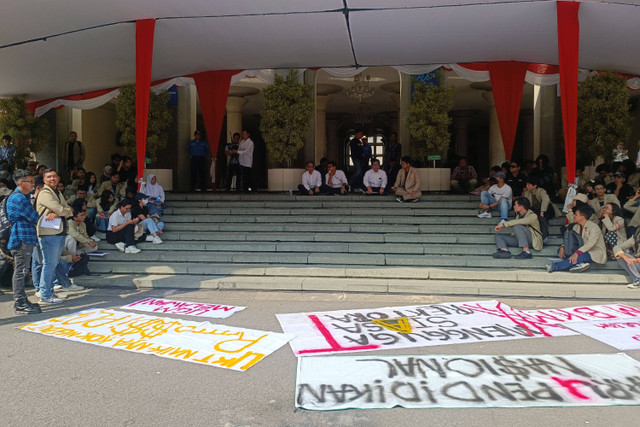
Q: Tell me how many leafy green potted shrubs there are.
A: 5